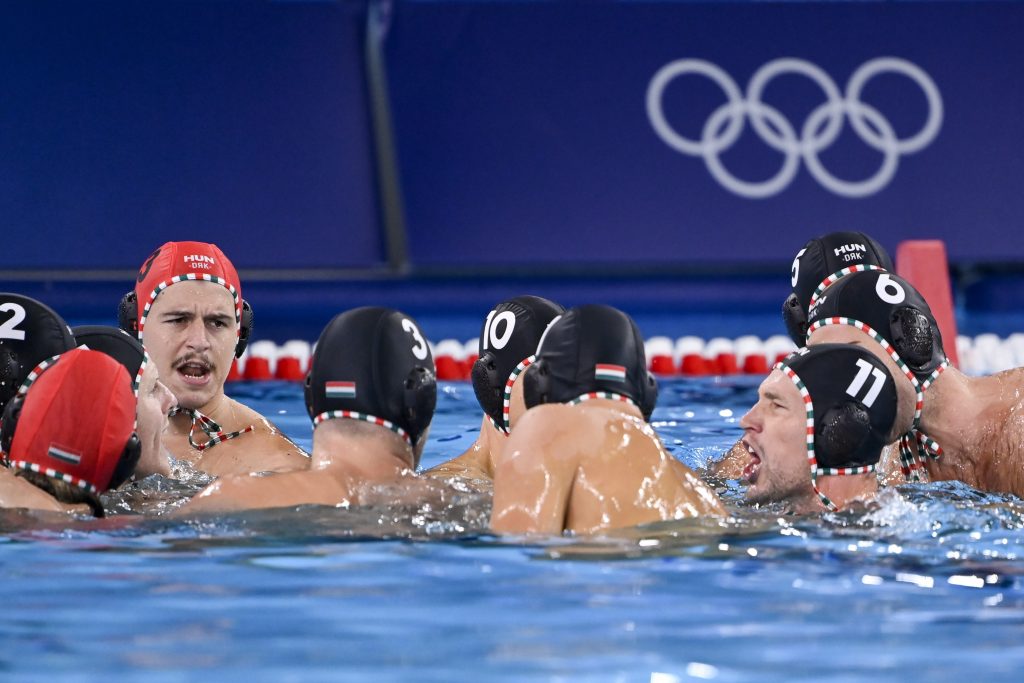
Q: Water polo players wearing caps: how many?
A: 10